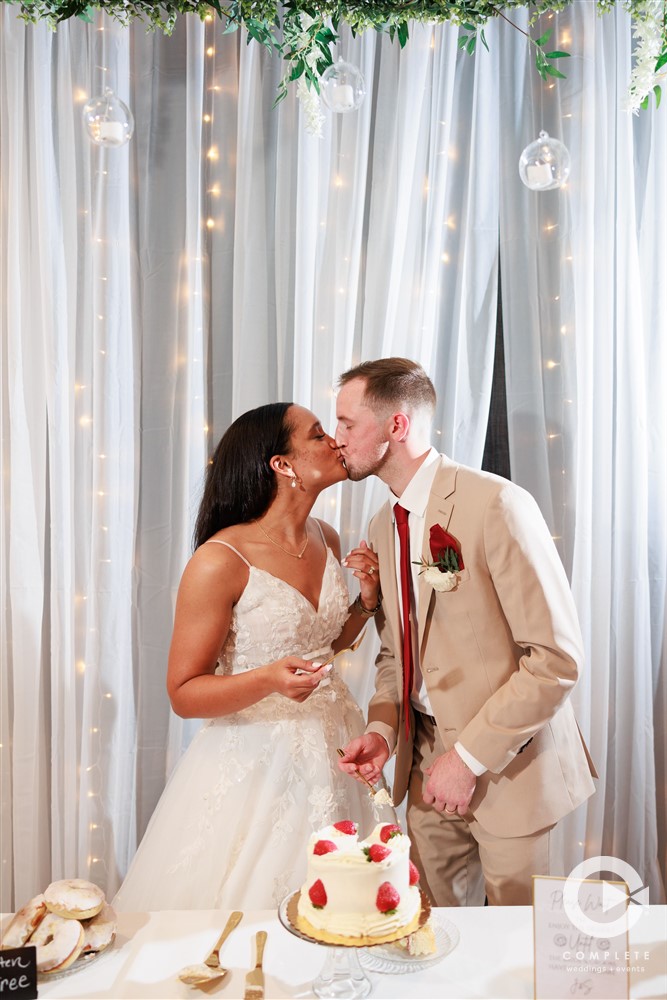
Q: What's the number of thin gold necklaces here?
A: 1